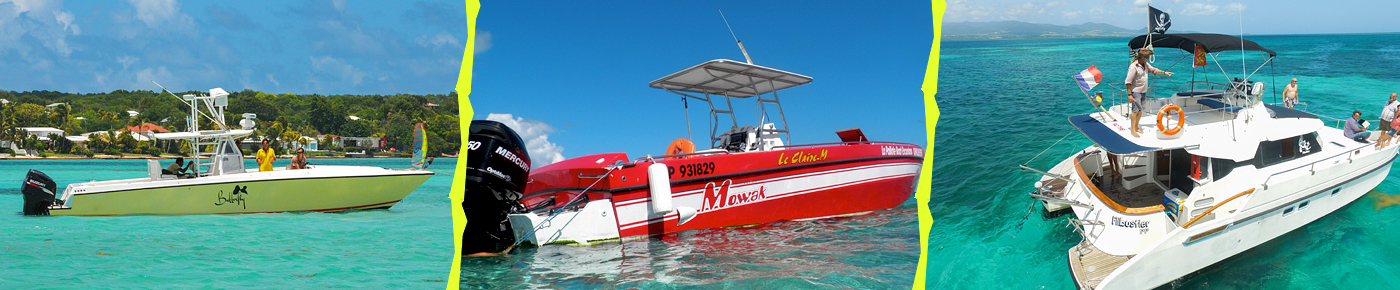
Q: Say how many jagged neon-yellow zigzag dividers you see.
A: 2